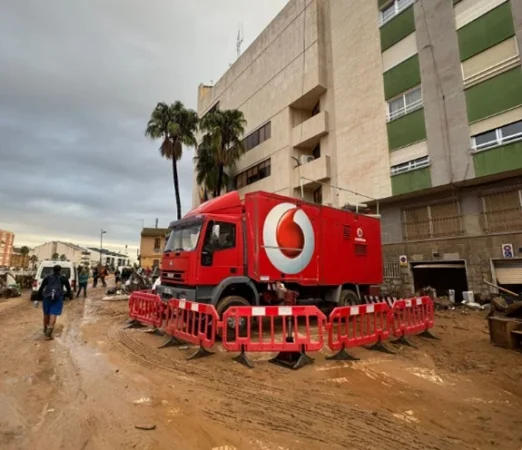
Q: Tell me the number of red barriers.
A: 5